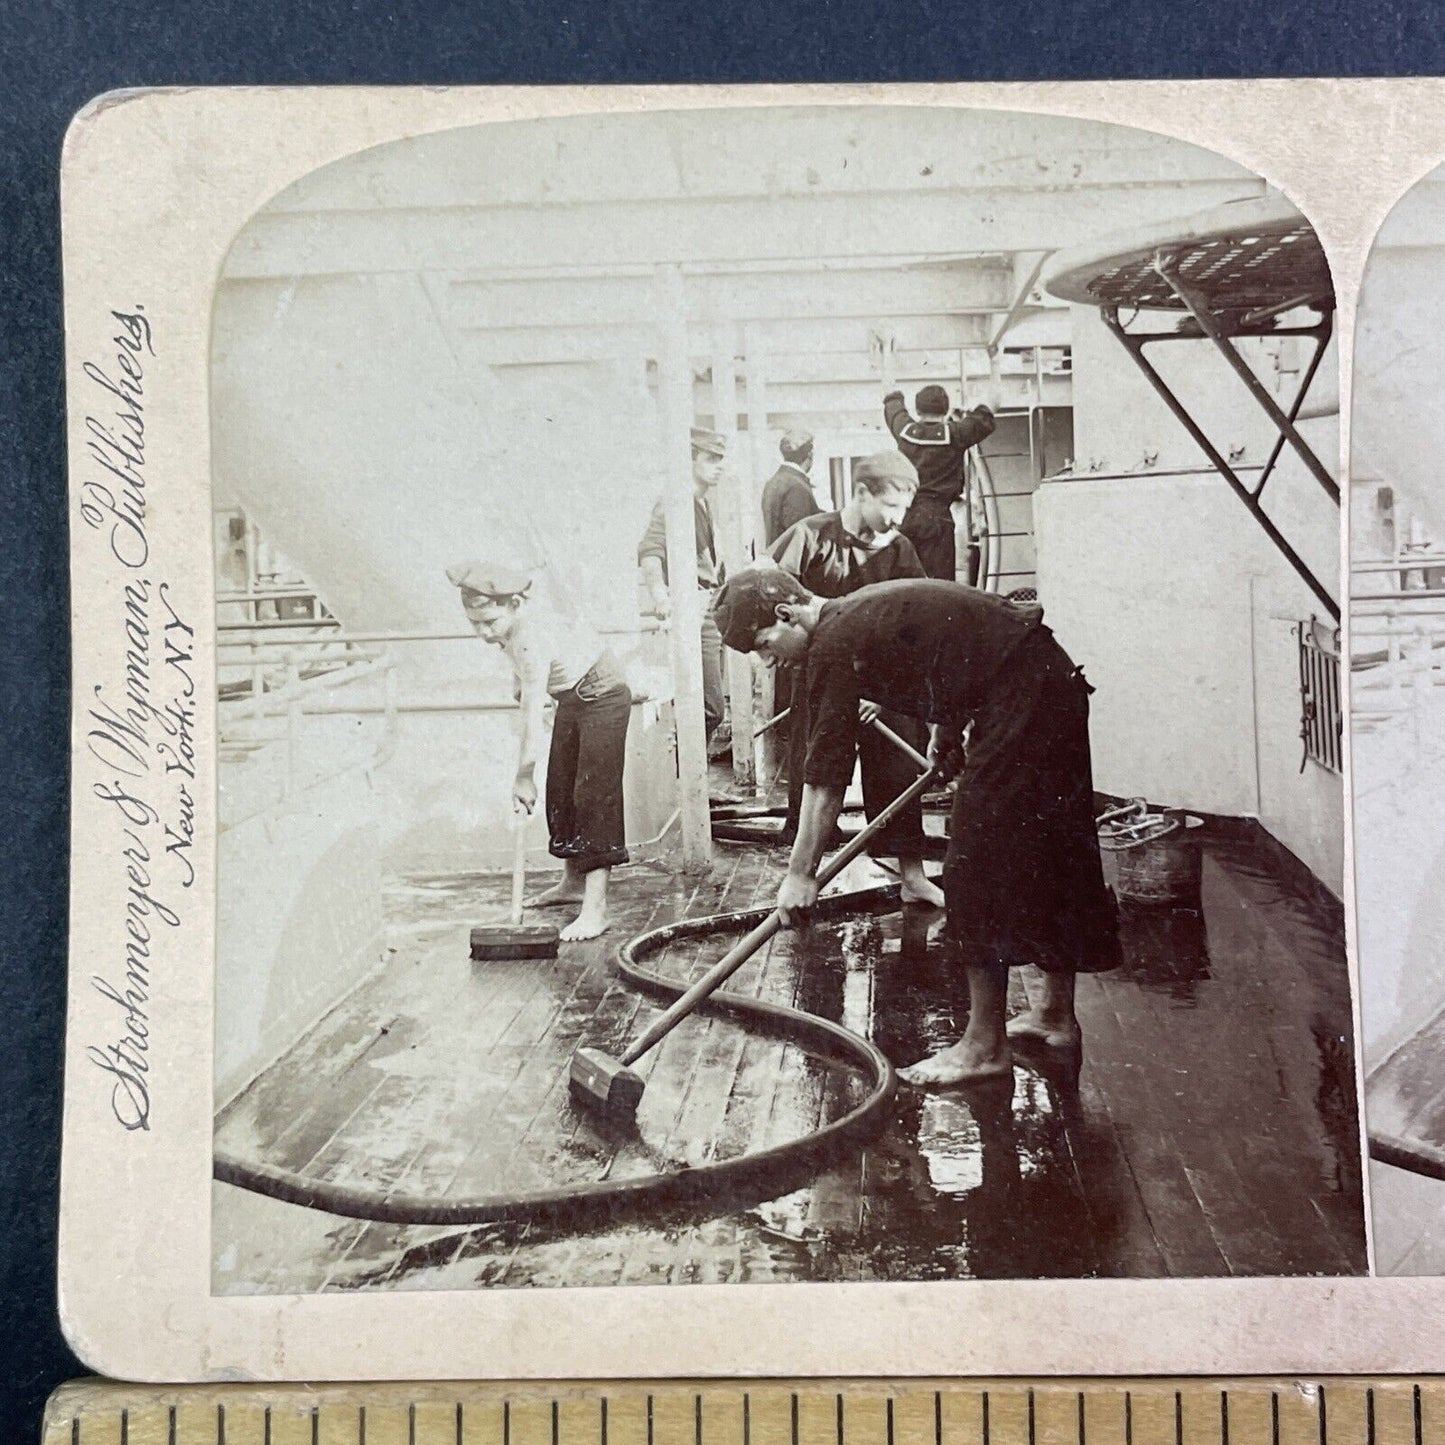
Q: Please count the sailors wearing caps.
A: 6